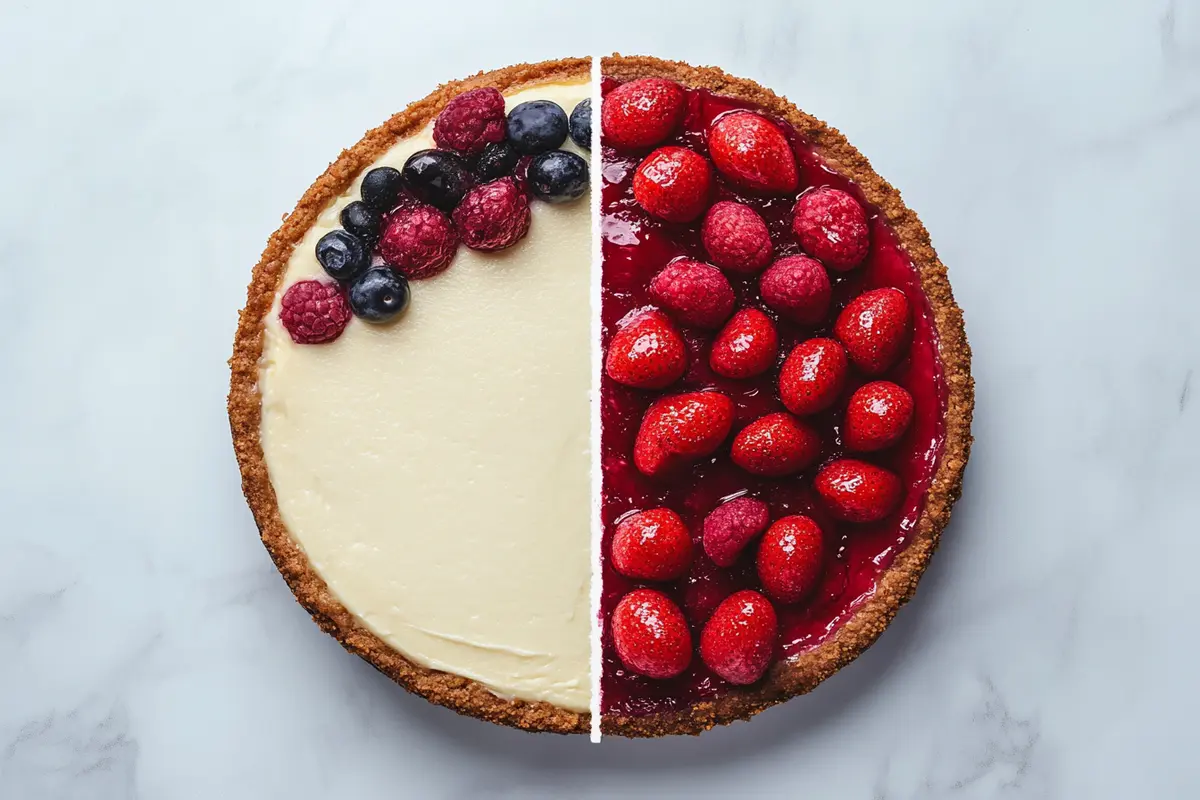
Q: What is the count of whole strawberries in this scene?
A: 15